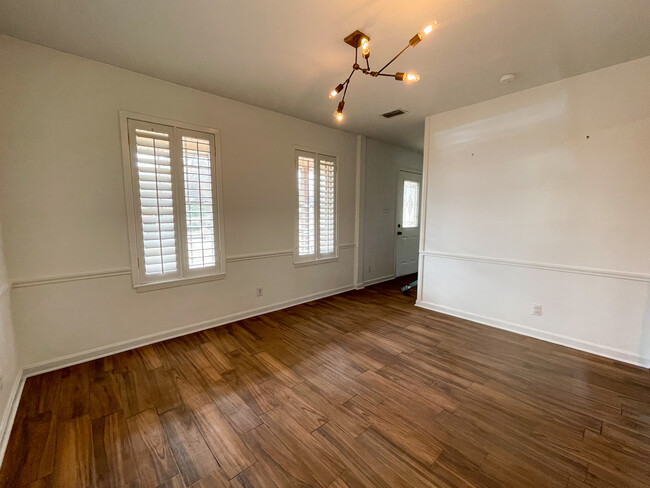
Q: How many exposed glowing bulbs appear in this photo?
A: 5